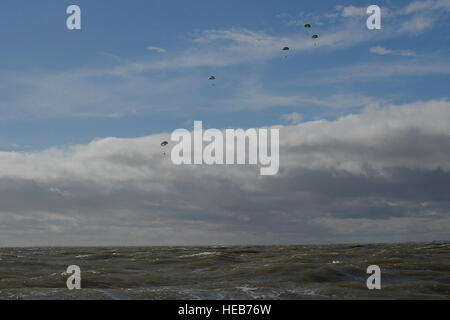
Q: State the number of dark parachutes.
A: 5